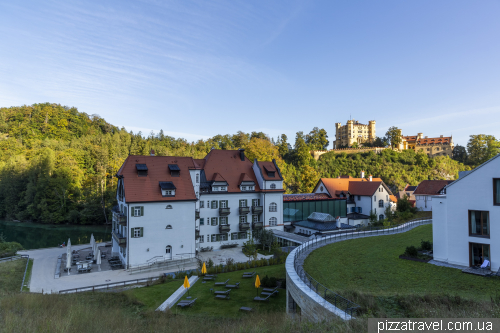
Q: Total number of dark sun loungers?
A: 14